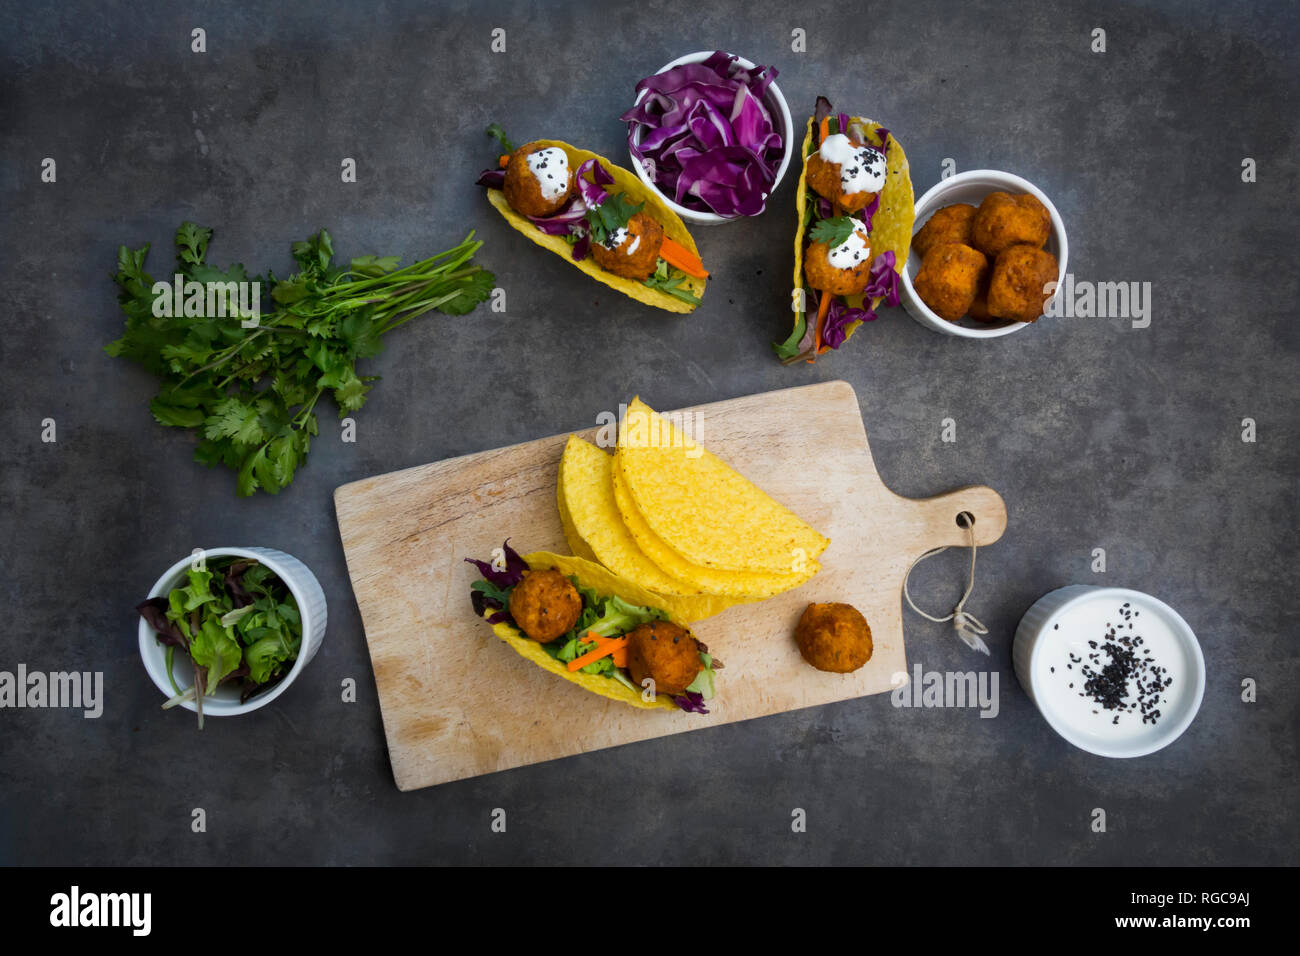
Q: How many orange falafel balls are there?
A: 12